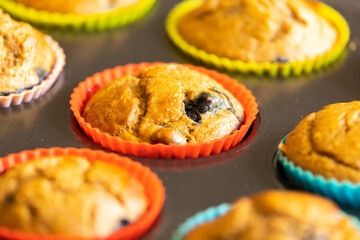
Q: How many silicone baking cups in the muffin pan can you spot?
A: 7